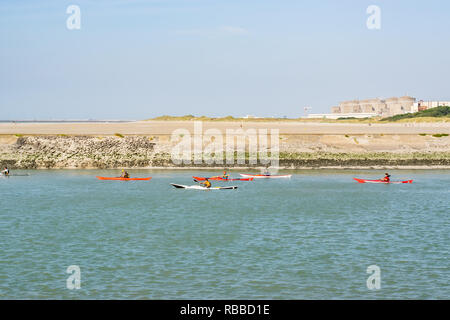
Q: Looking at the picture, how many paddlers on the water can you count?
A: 6